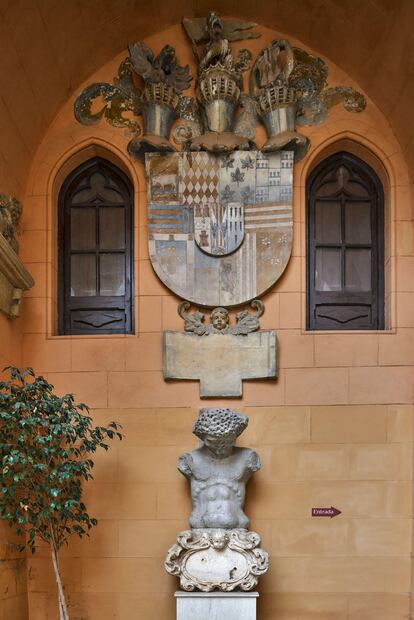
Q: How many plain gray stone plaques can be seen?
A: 1